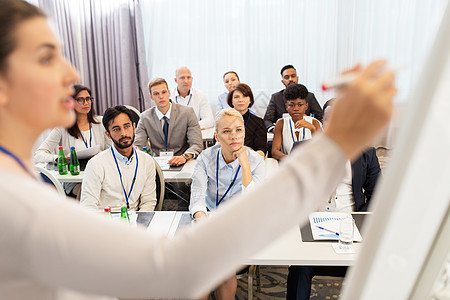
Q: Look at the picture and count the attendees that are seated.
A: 10